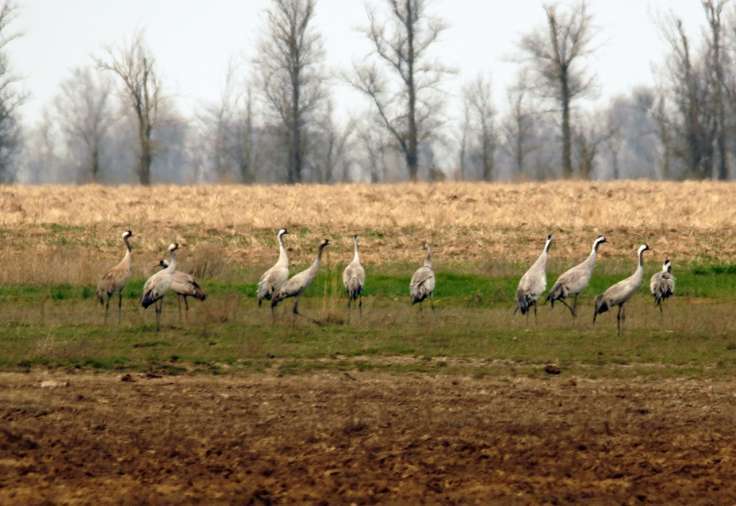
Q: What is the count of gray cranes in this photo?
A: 11